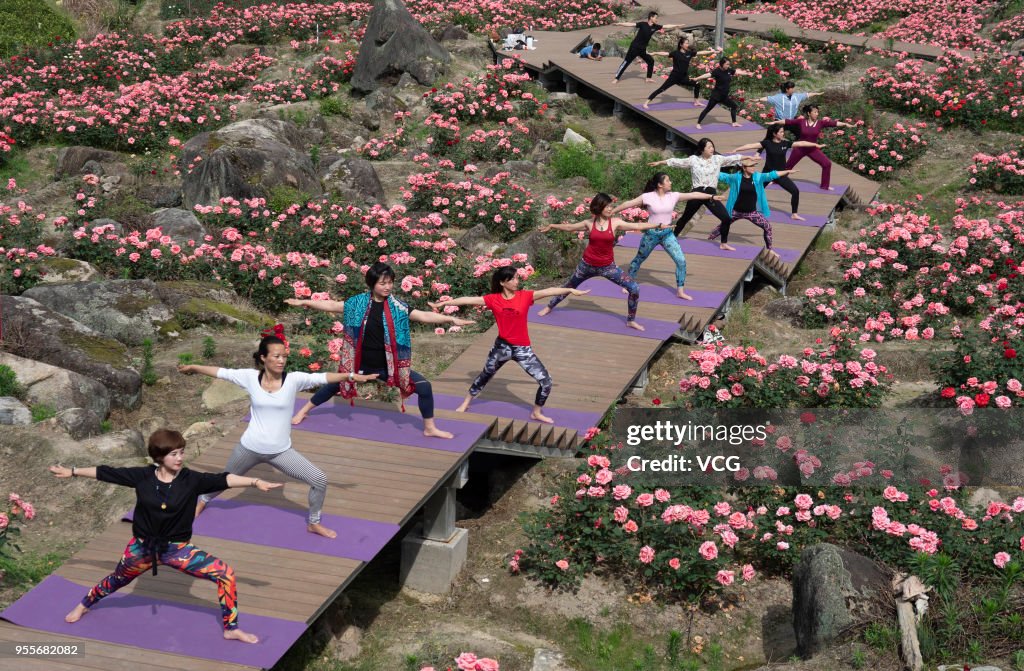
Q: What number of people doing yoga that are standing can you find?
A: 14